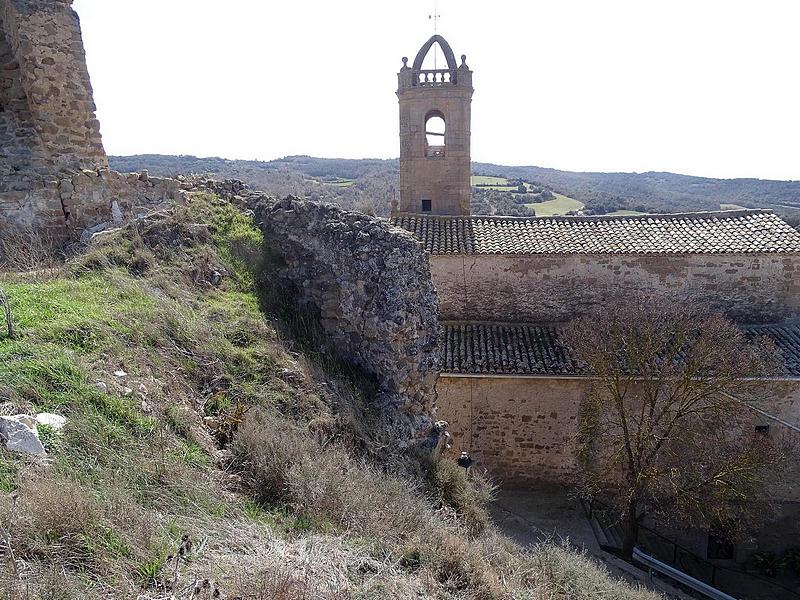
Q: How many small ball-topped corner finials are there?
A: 2